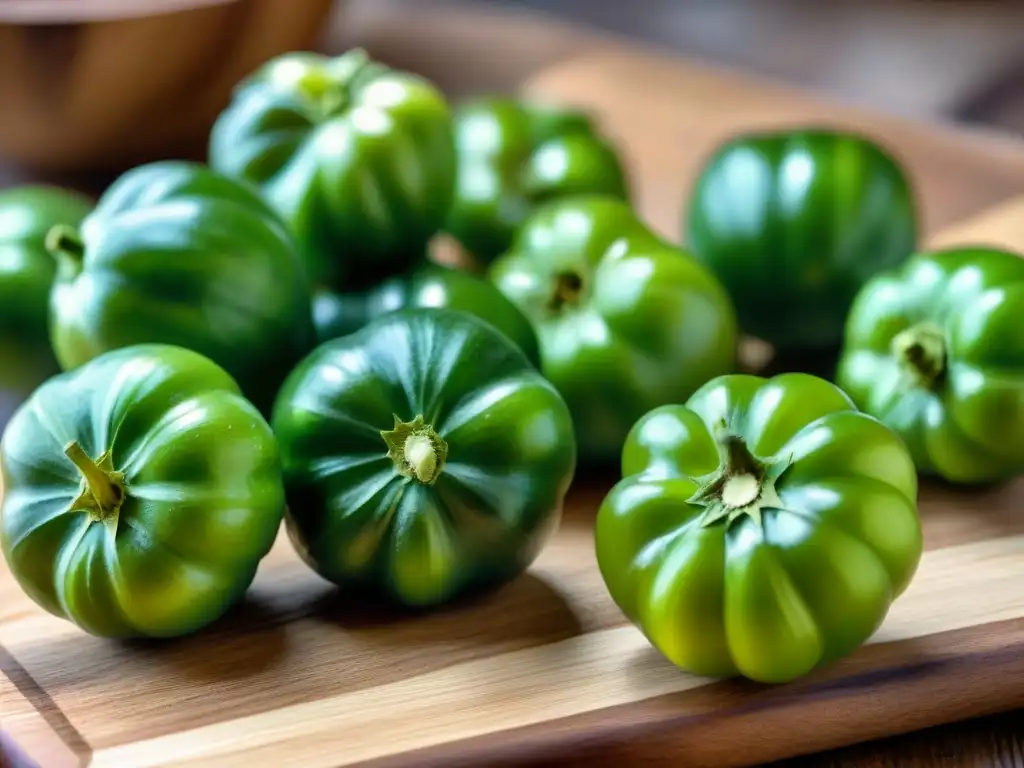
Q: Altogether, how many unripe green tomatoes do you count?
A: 11